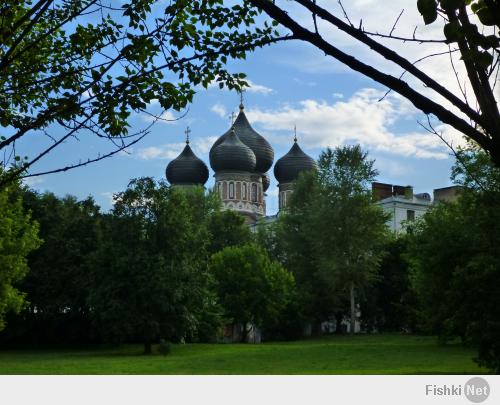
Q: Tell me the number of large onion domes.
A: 4